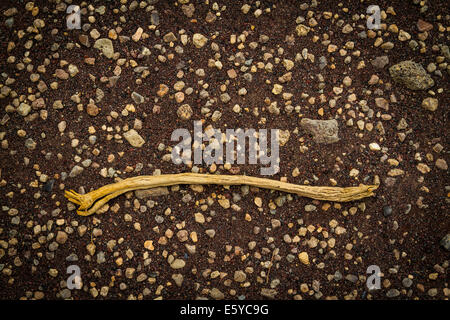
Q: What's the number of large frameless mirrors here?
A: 0